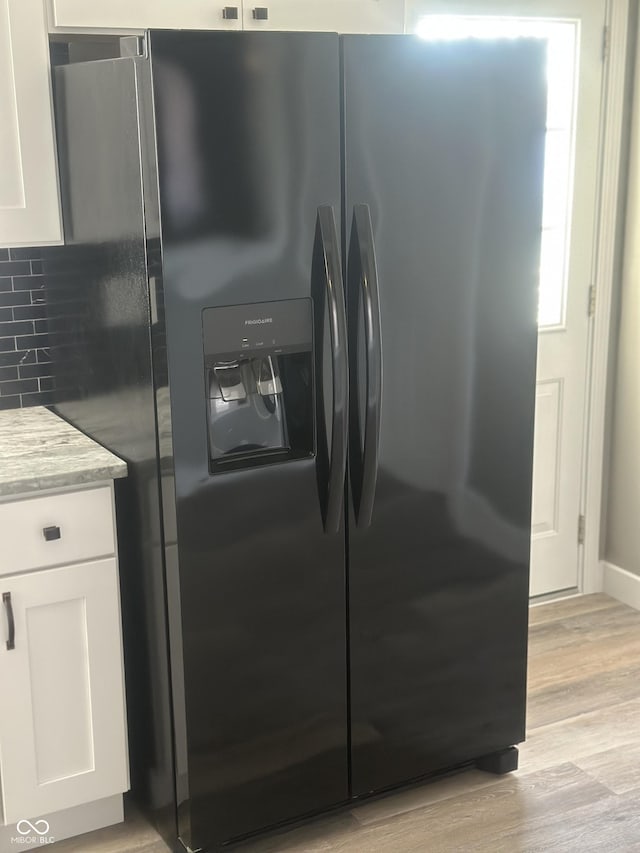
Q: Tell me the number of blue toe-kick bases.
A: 0